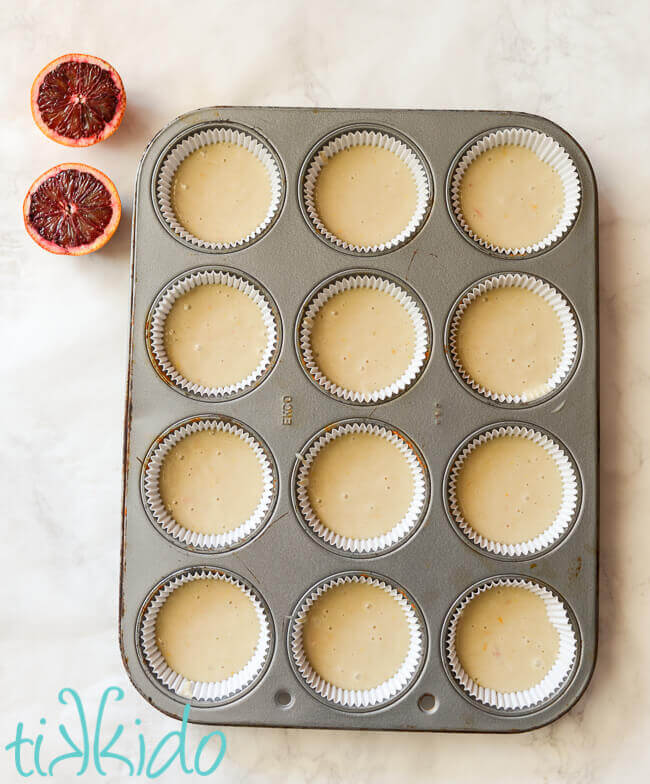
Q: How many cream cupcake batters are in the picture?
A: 12